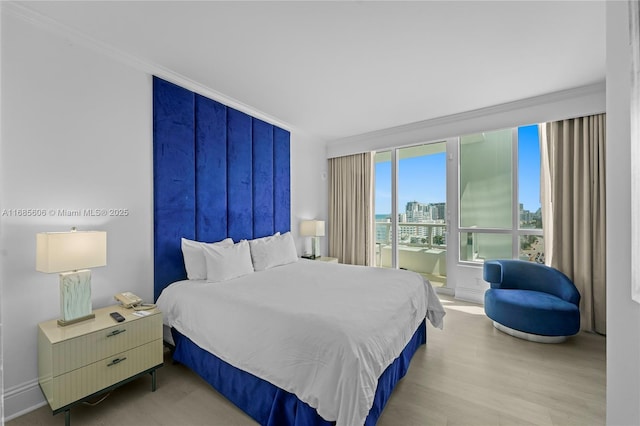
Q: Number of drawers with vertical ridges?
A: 2